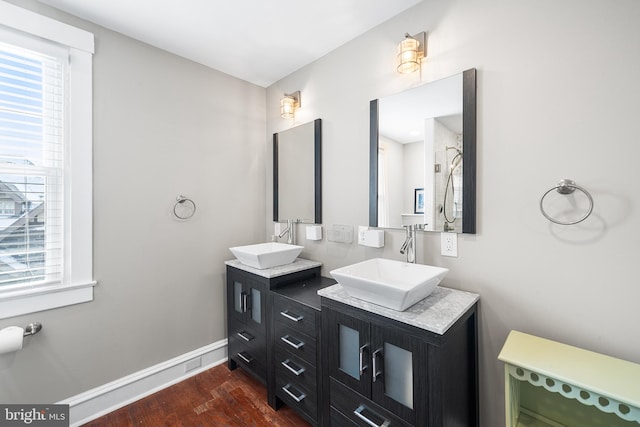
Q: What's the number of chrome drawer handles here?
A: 7